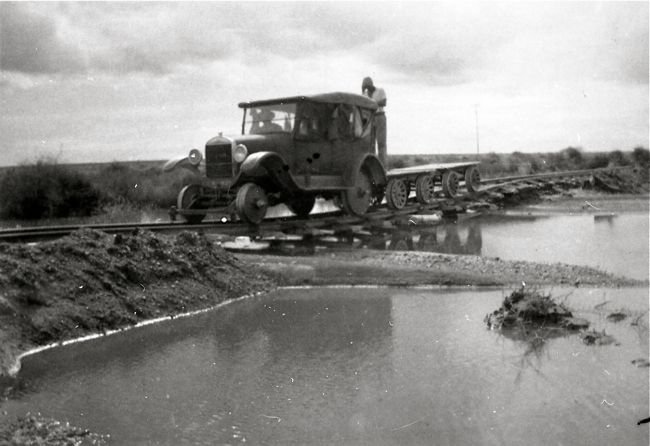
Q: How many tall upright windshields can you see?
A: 1